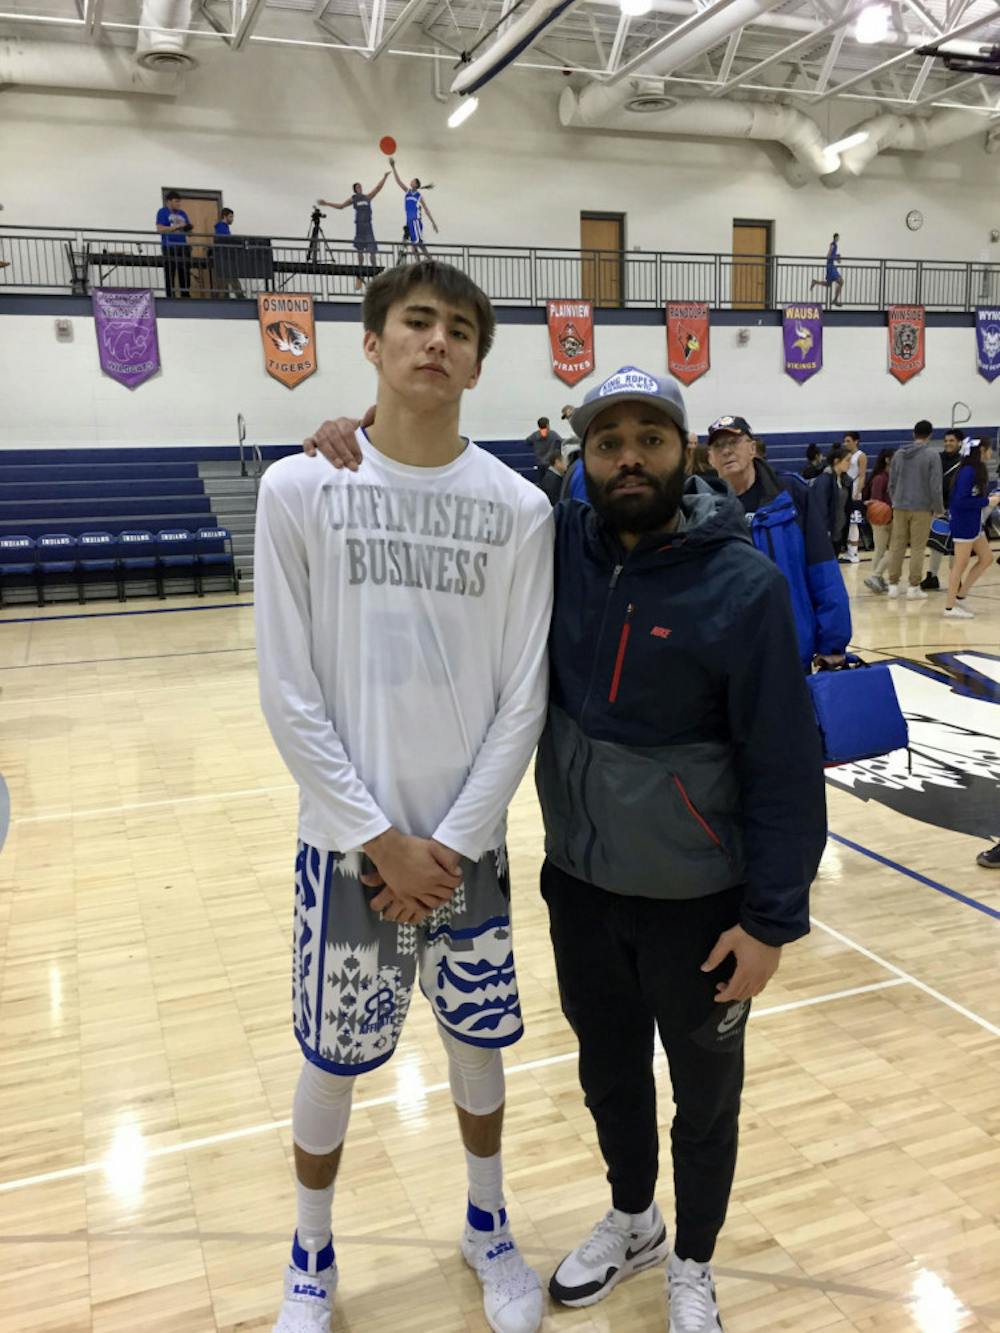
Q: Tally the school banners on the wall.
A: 7